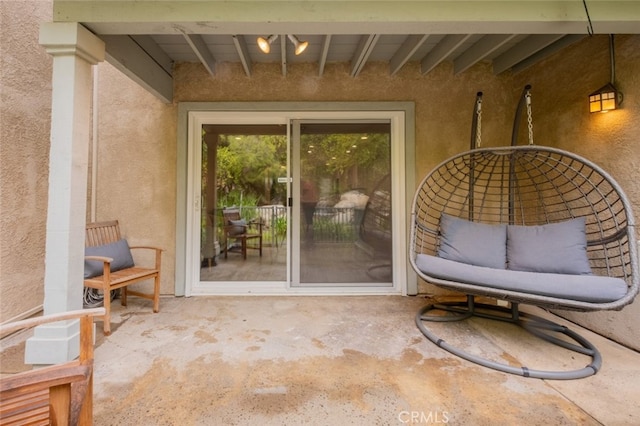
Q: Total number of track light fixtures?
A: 2